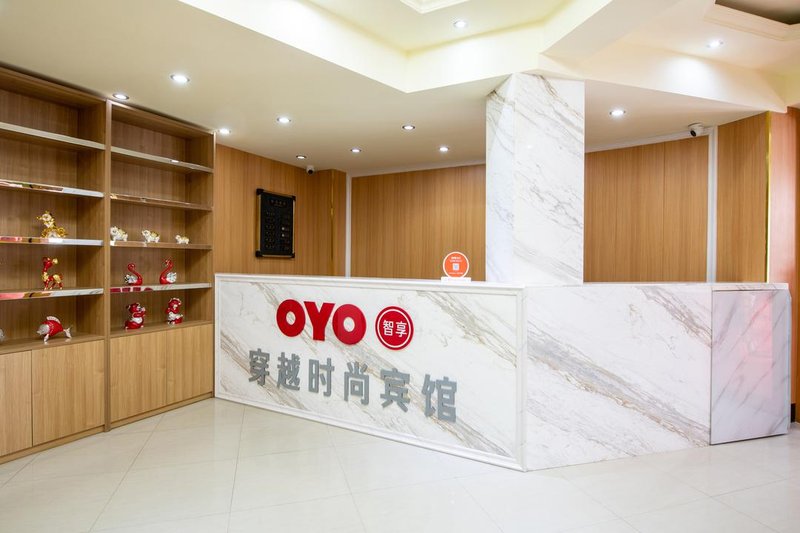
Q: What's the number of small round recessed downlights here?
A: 11